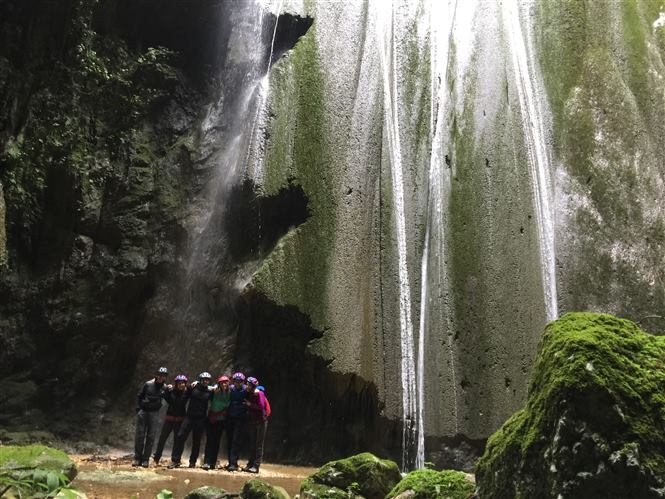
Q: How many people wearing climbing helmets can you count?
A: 6